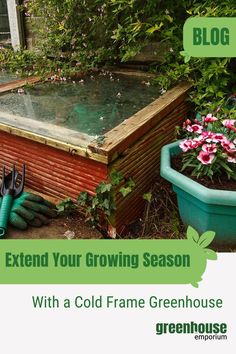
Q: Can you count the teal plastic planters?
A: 1